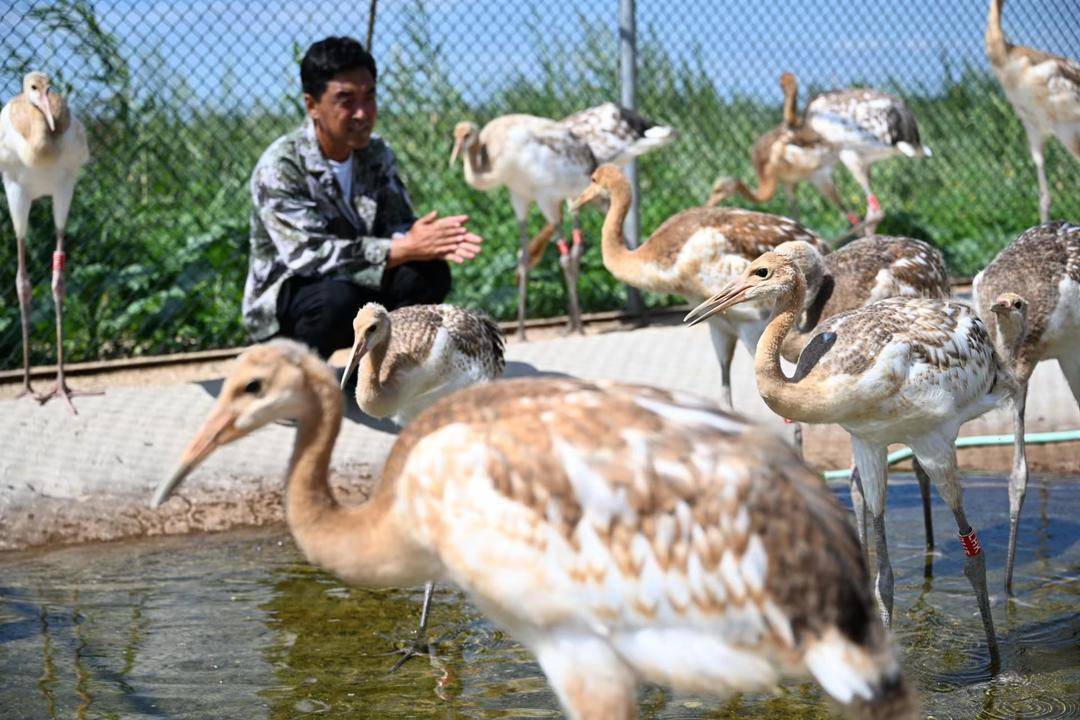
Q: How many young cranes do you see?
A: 12